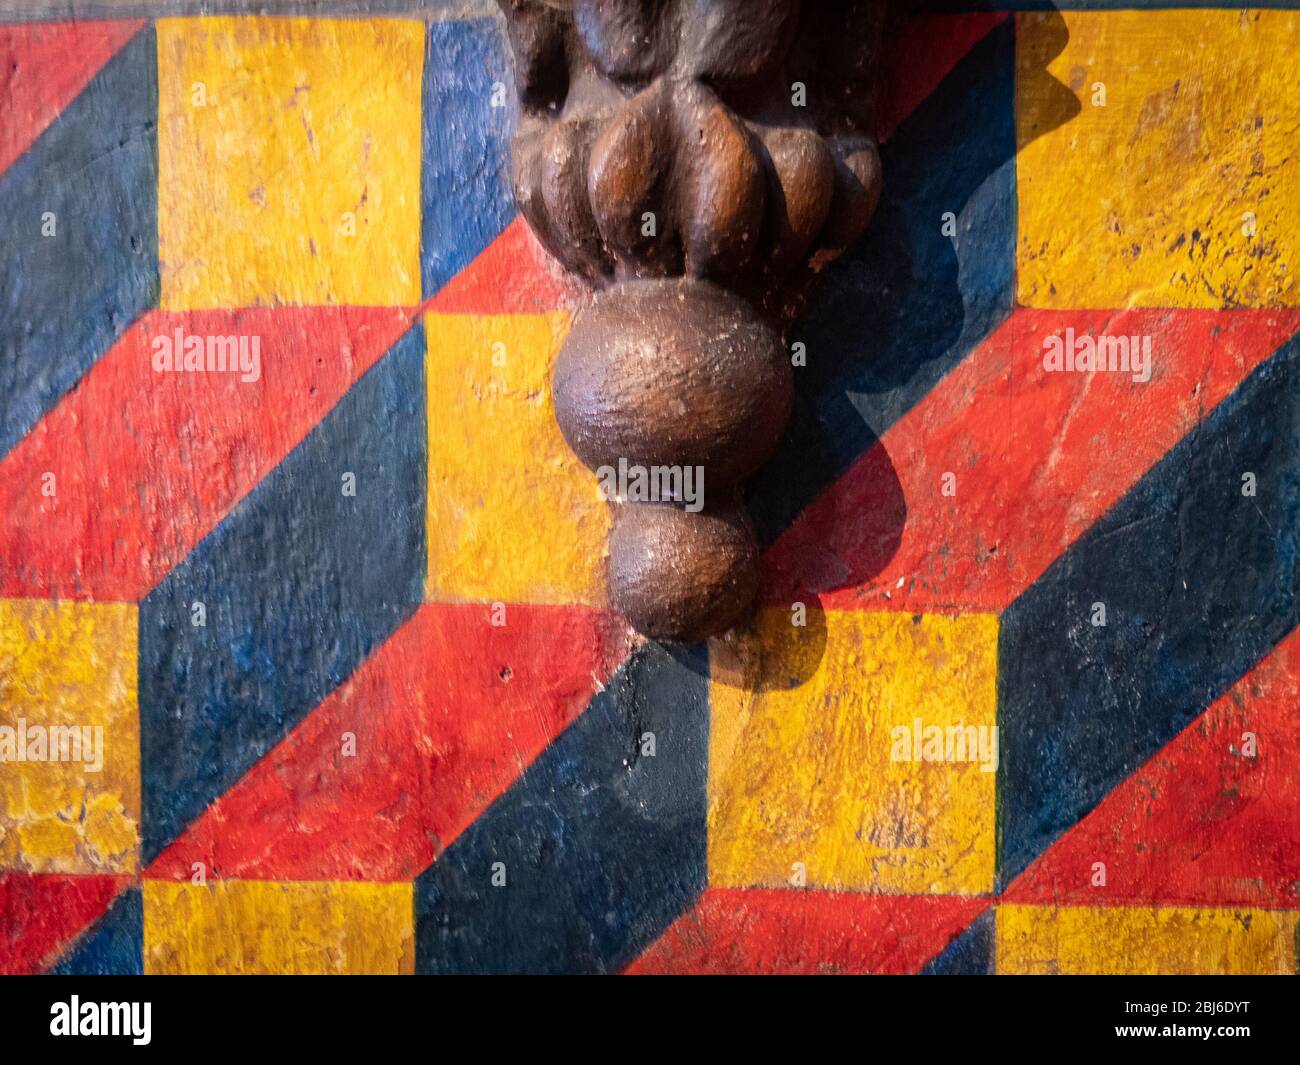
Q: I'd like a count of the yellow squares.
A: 7